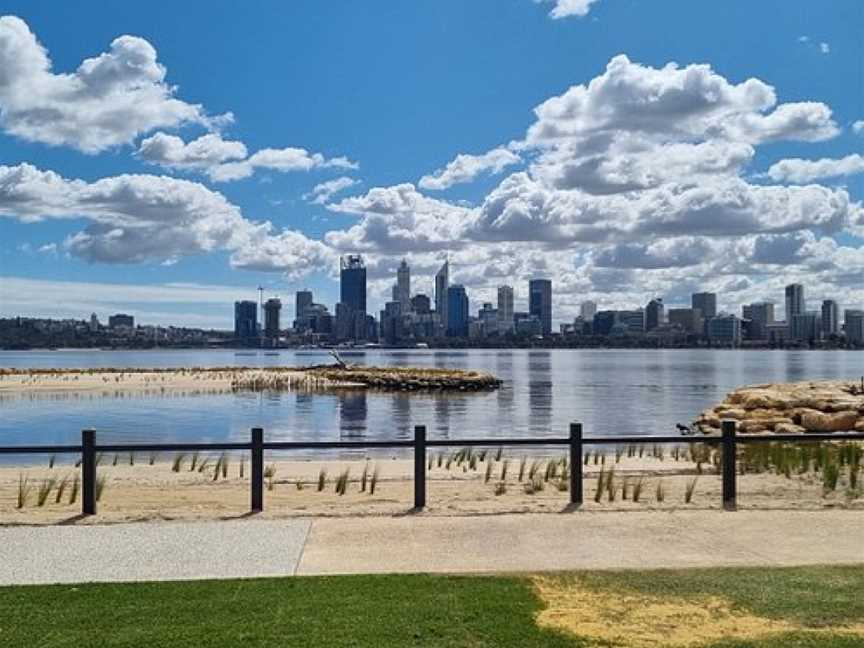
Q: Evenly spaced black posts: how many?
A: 5